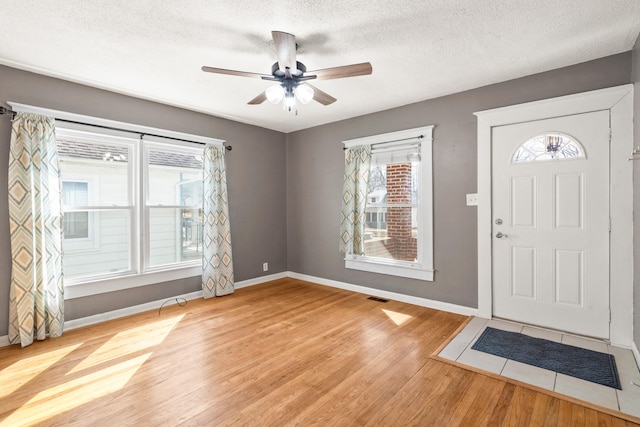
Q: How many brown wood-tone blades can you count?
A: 5